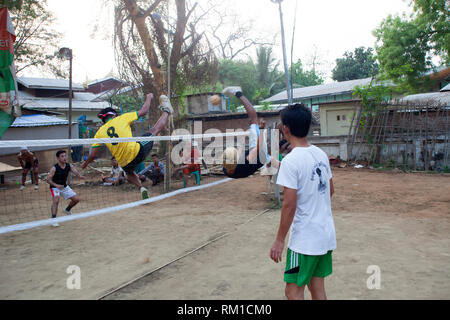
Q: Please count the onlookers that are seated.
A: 3